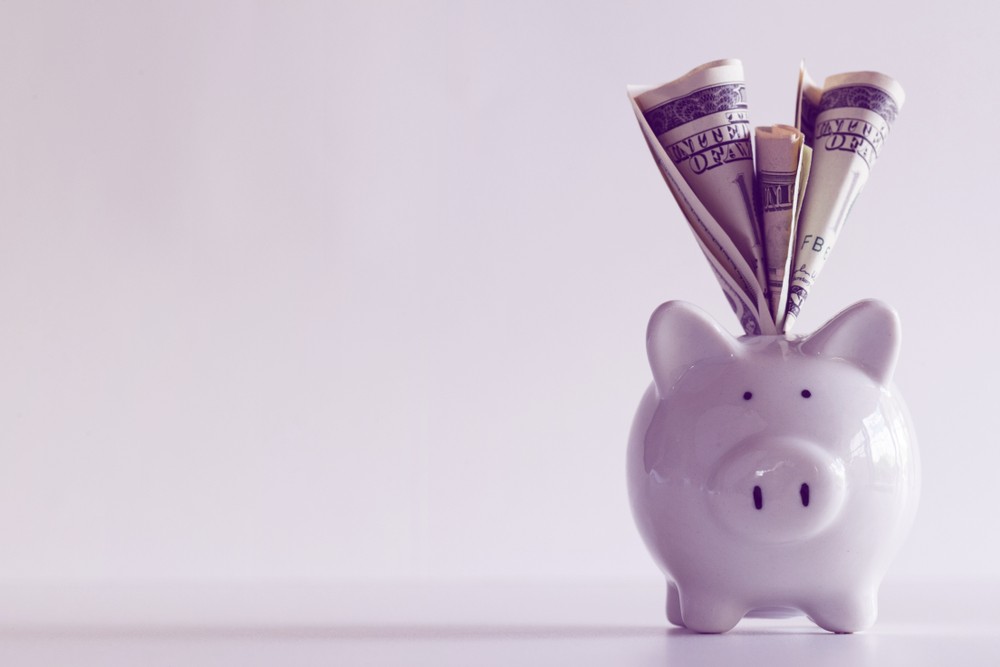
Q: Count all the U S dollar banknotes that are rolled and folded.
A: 3